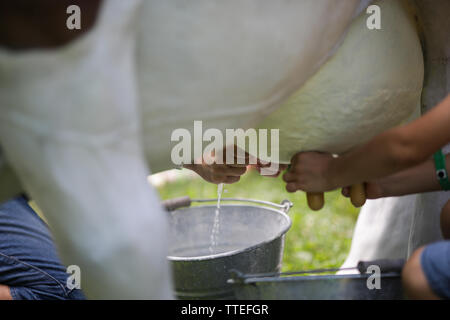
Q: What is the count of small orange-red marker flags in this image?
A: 0